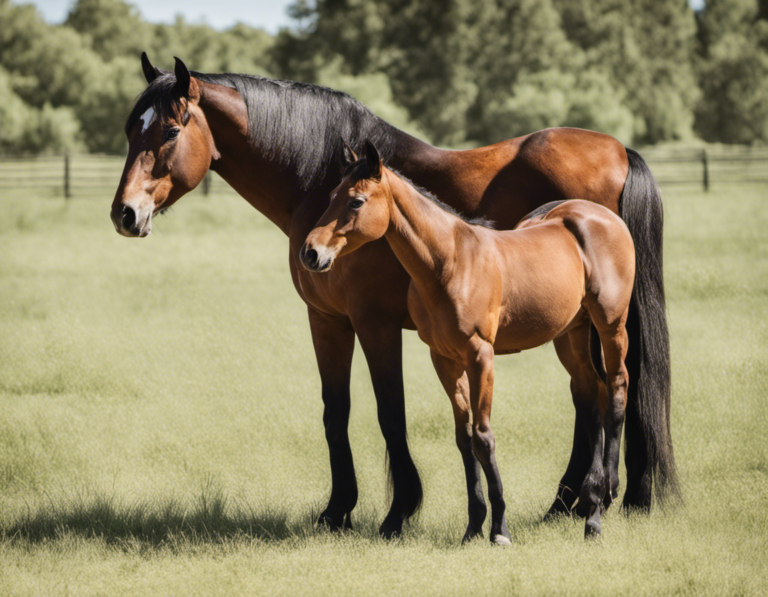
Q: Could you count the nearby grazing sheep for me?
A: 0